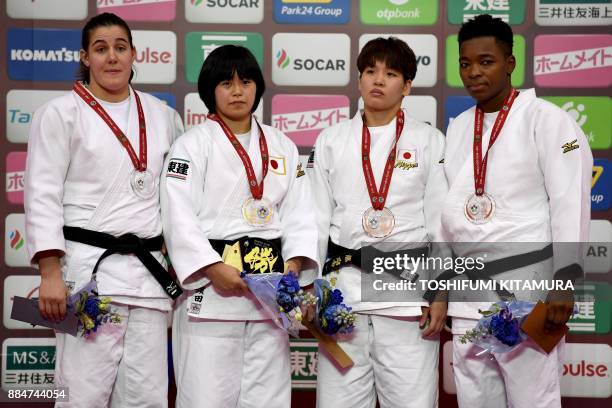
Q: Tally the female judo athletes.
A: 4